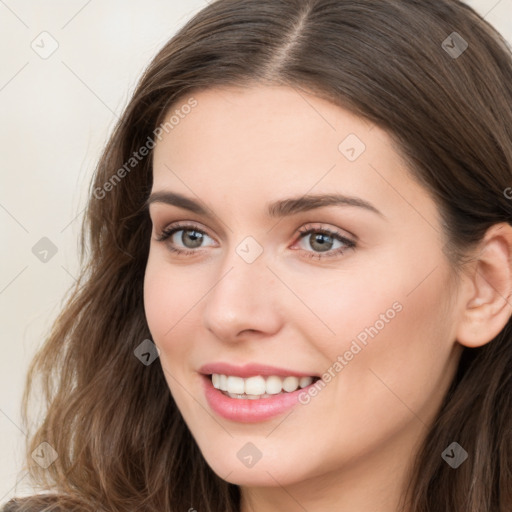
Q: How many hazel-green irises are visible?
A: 2